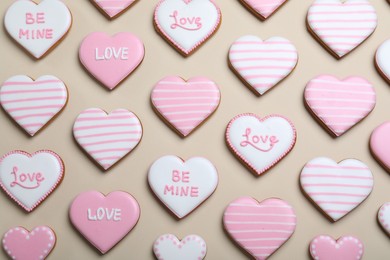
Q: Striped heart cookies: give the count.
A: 10